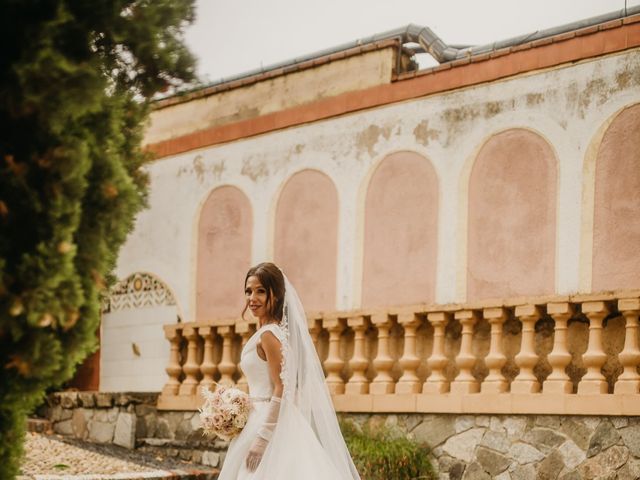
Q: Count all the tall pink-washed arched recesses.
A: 5